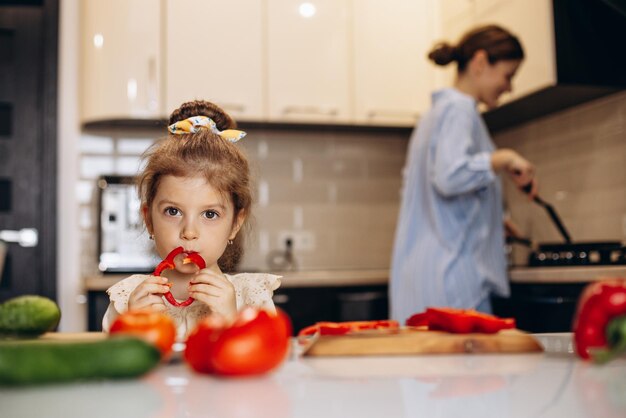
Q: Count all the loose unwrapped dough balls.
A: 0